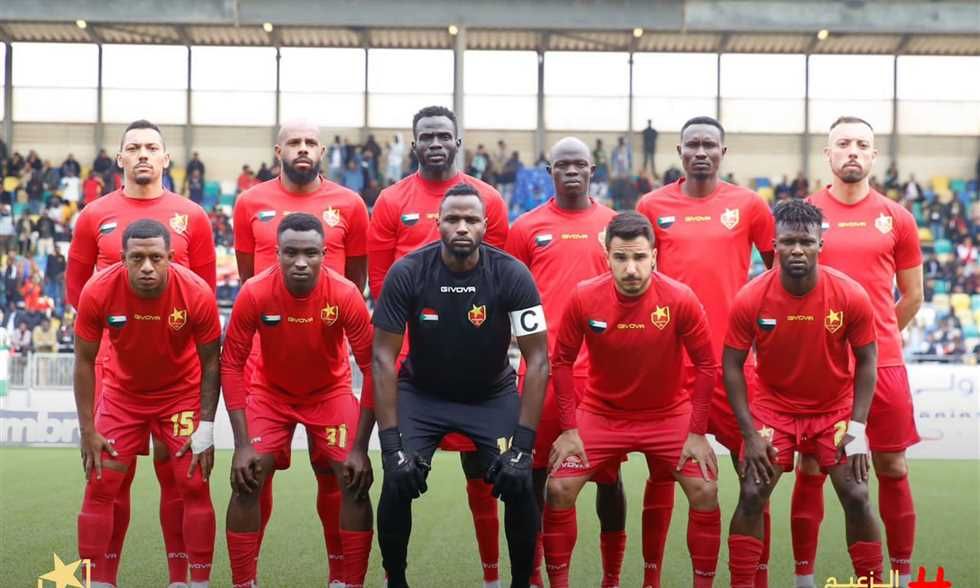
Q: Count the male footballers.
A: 11